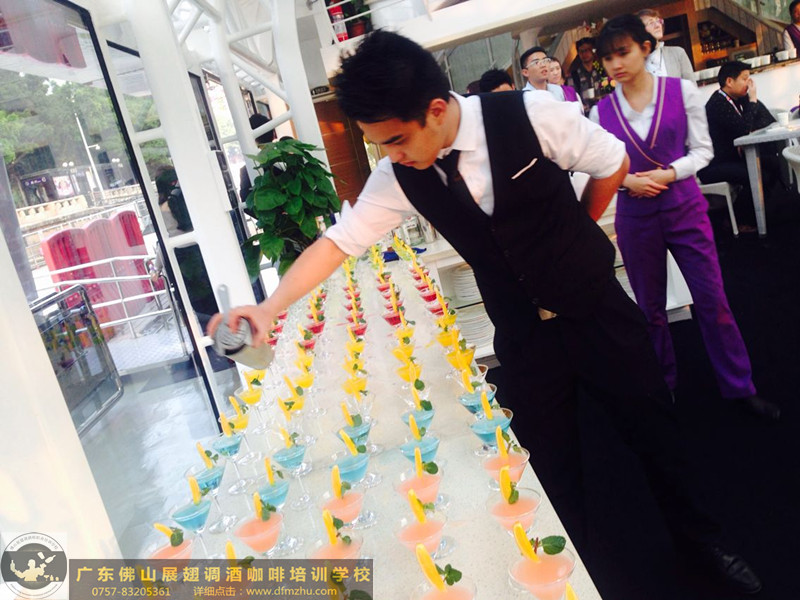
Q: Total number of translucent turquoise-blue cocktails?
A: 11